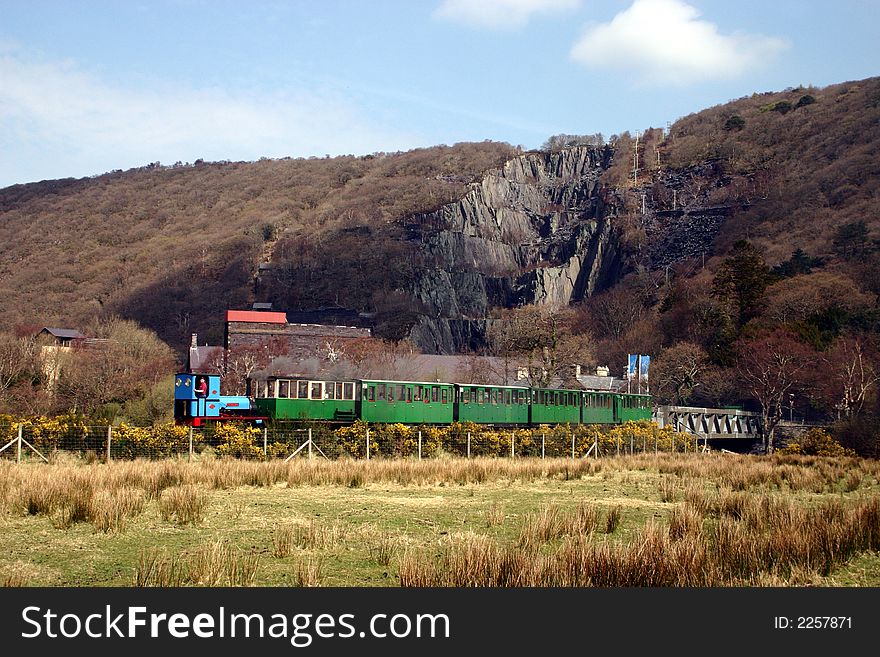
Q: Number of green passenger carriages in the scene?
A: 6